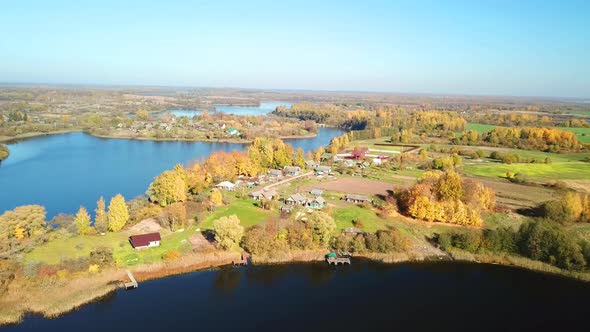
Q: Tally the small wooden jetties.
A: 3